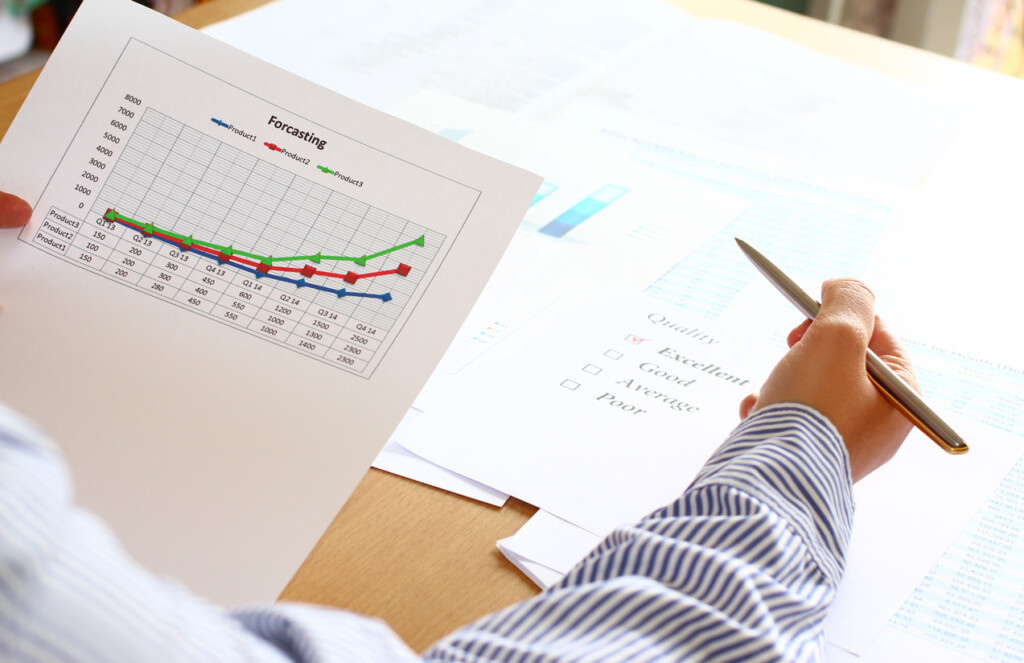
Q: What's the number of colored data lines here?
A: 3